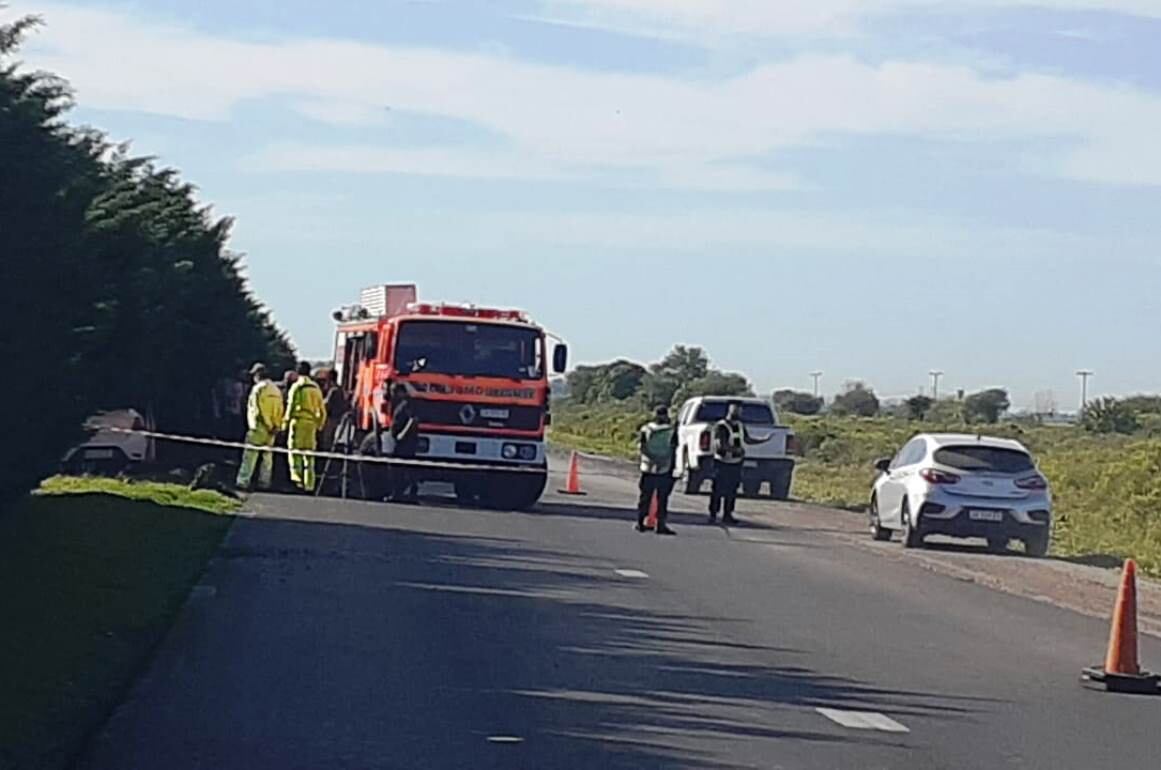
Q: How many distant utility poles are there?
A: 3